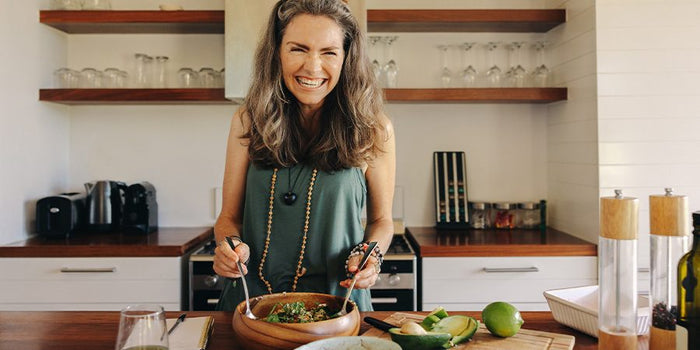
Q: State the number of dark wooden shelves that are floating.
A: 4